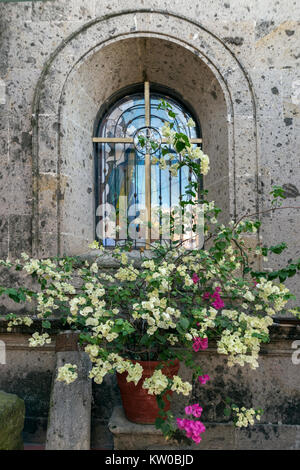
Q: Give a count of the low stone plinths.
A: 1